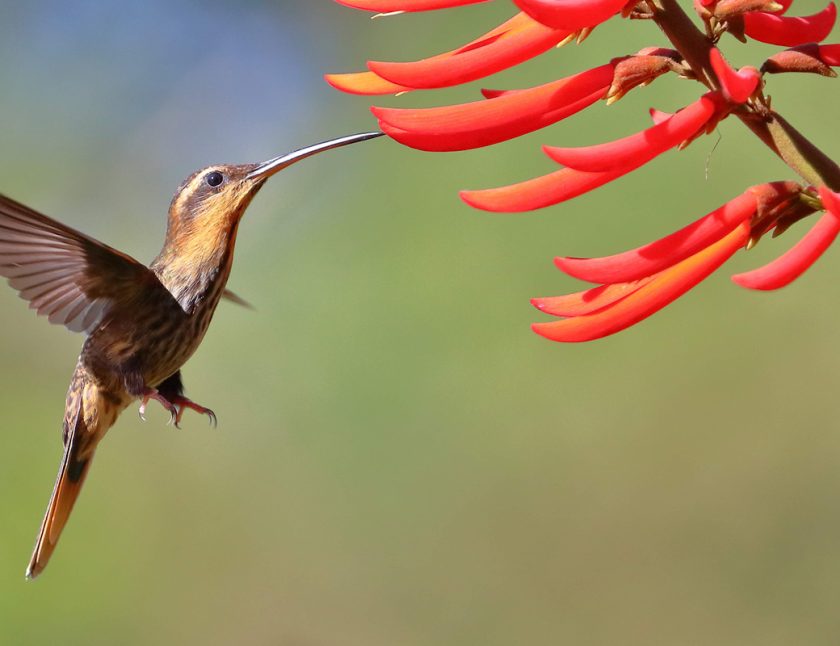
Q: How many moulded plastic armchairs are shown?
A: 0